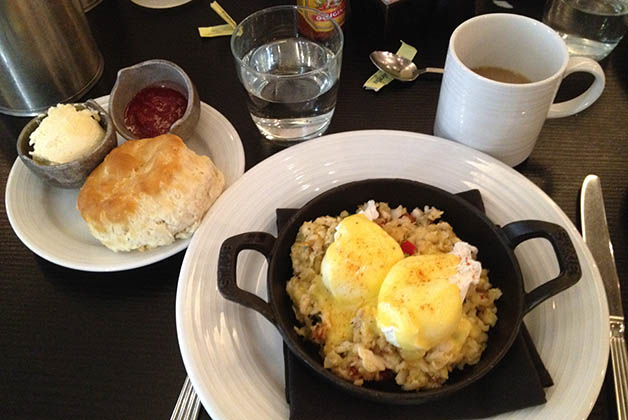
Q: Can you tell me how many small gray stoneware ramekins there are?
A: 2